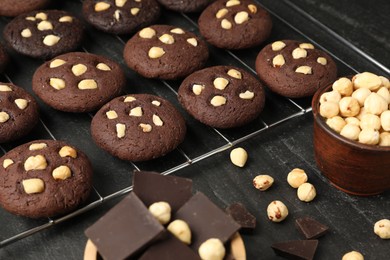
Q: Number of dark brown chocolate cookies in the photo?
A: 13